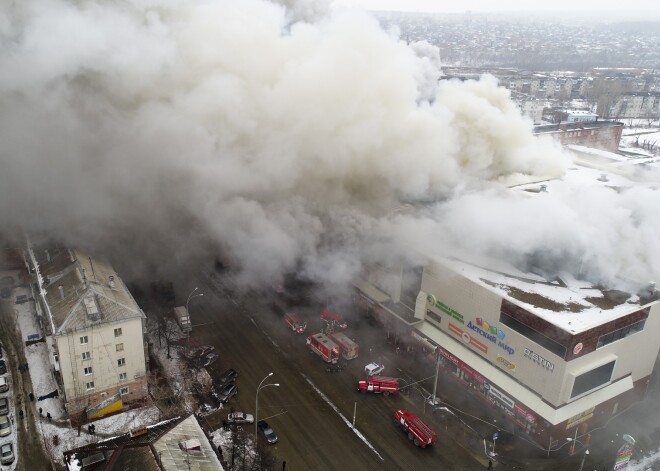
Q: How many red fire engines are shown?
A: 6